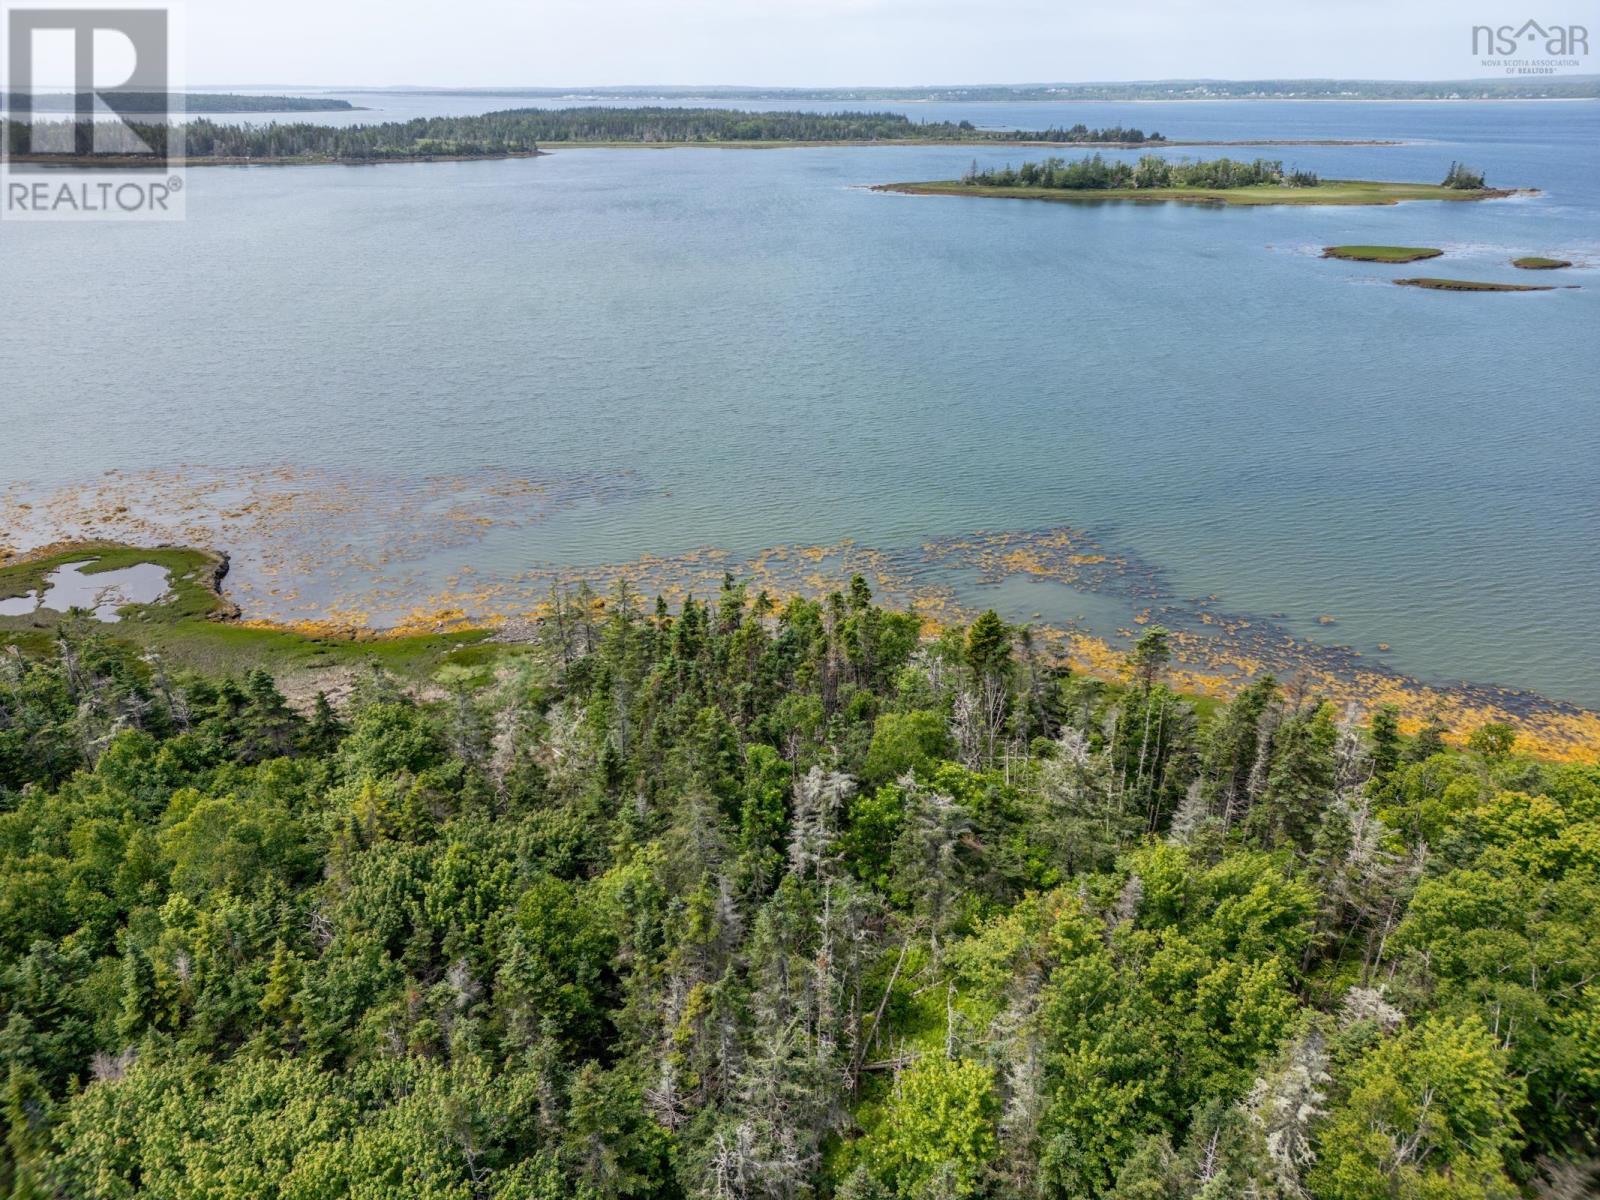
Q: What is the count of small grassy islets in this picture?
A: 3